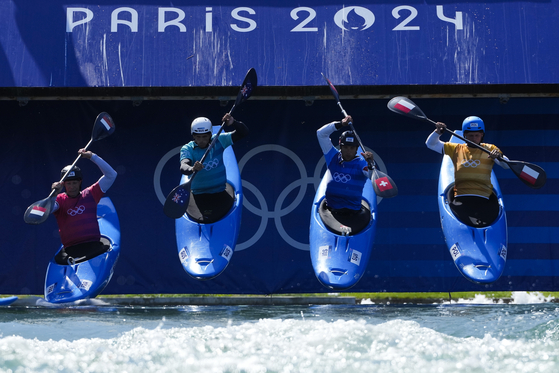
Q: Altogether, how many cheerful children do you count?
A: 0